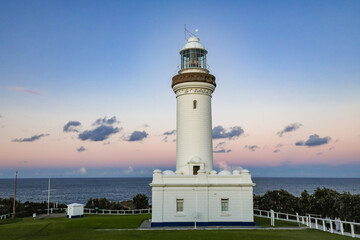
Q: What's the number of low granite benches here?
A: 0